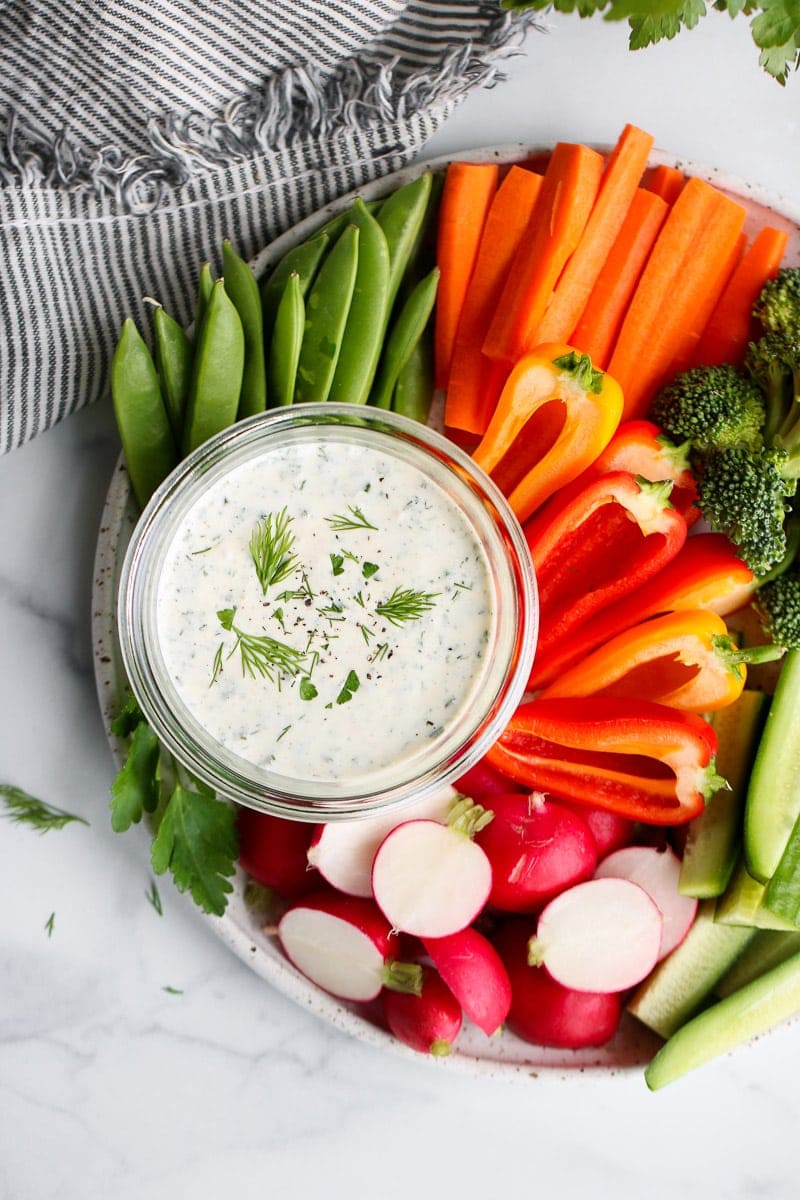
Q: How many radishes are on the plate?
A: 12